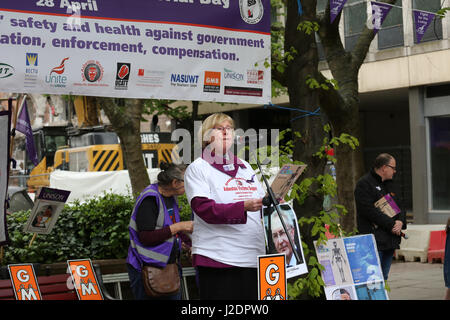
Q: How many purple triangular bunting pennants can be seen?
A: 3